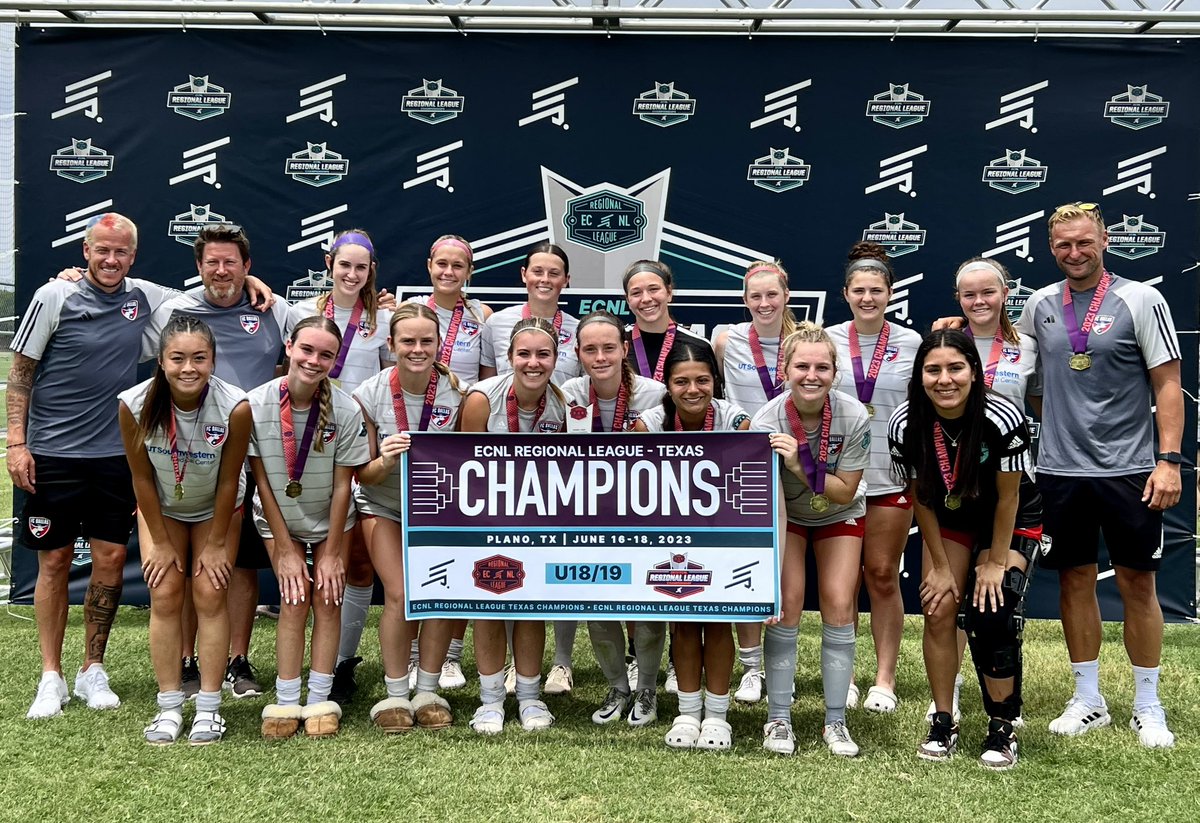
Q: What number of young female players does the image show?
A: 15